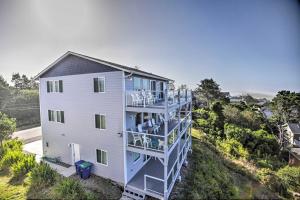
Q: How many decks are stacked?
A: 3